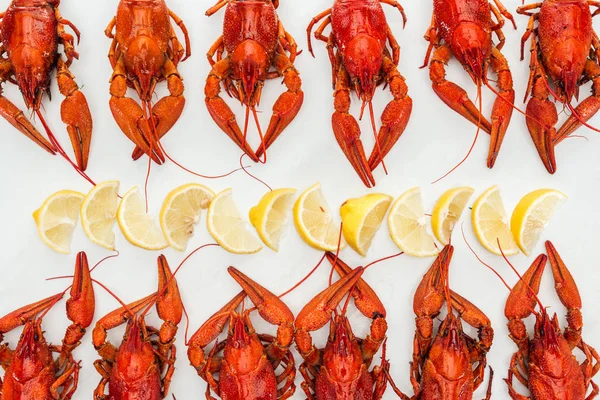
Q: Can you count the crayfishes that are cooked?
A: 12